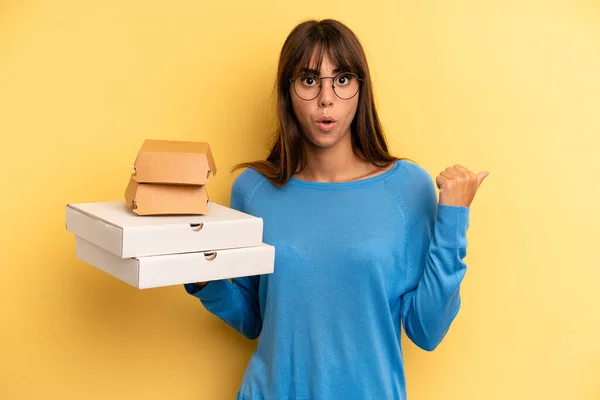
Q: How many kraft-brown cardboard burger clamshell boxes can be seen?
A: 2